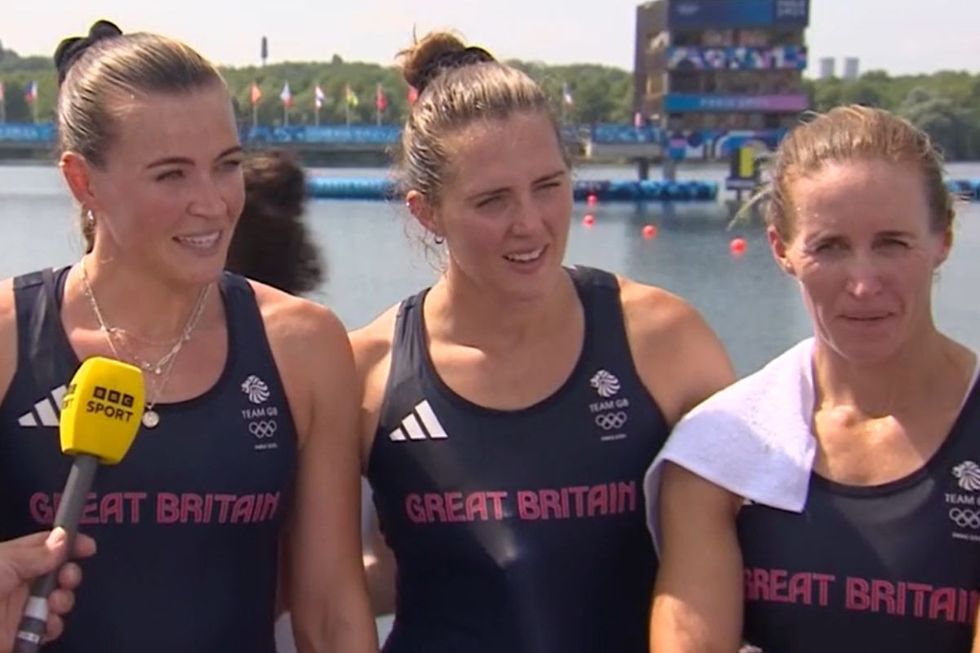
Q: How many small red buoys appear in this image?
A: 4